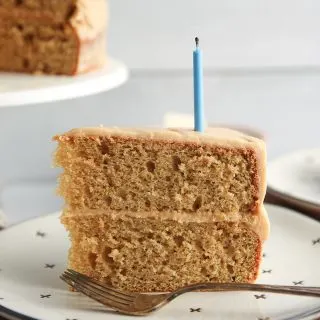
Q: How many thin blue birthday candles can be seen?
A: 1